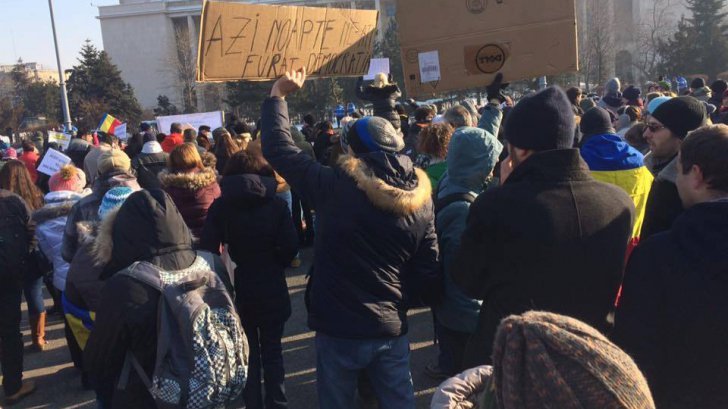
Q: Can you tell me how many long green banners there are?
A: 0